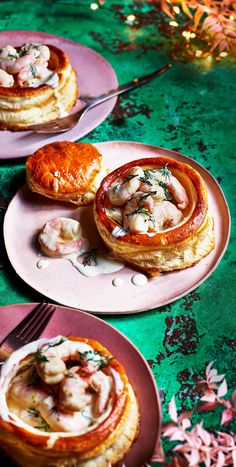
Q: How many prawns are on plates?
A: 1